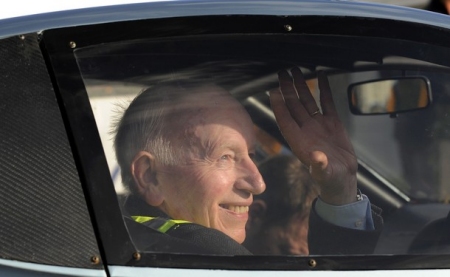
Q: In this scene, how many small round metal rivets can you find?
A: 6